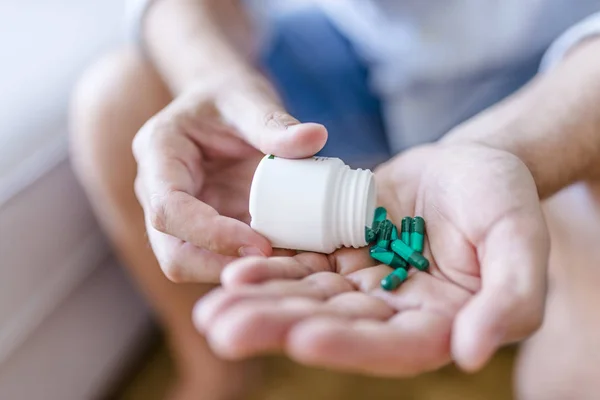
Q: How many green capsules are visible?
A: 9